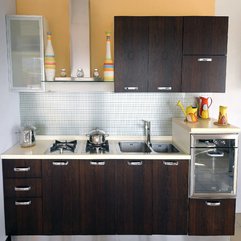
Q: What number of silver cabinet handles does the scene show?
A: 11